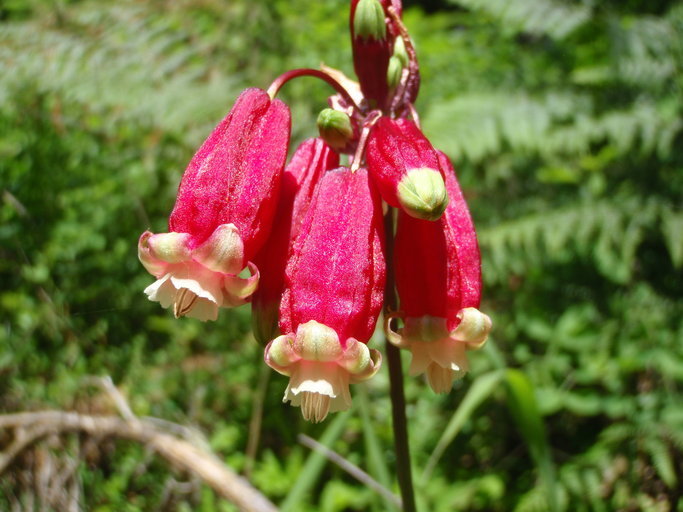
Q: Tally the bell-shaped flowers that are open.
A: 3